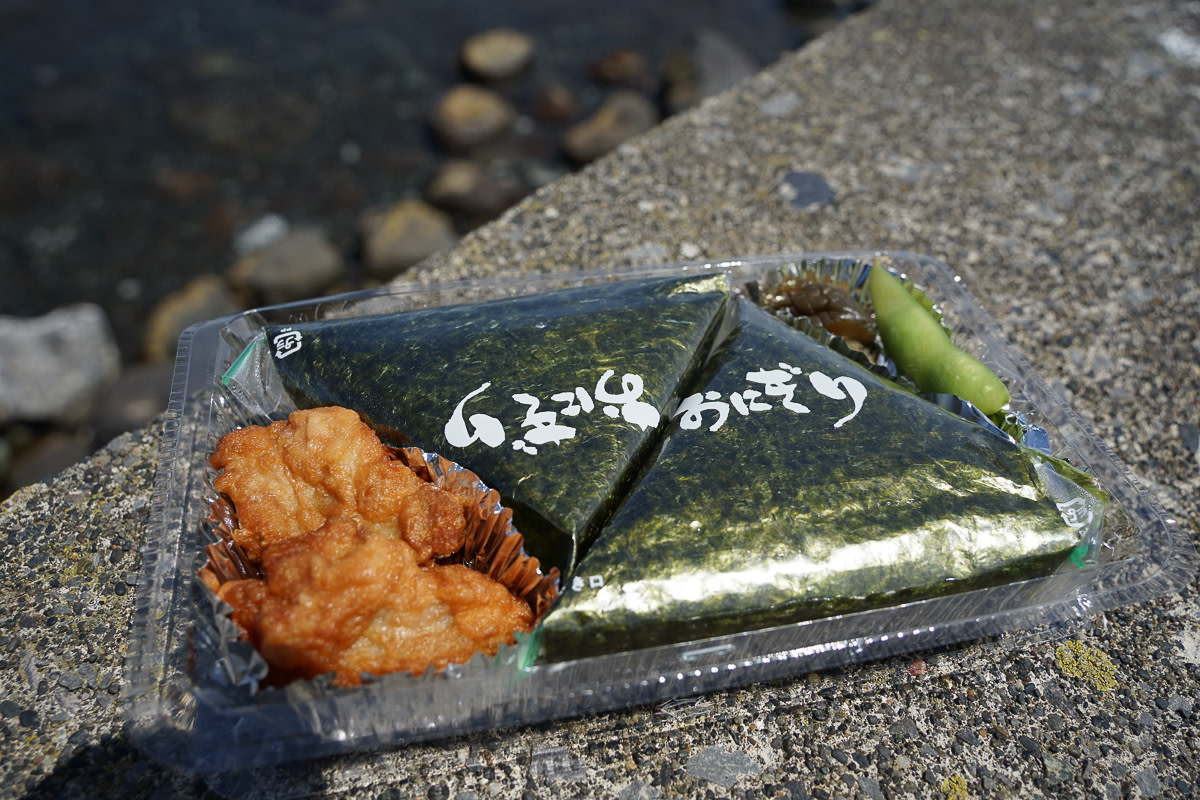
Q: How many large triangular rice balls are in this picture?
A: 2